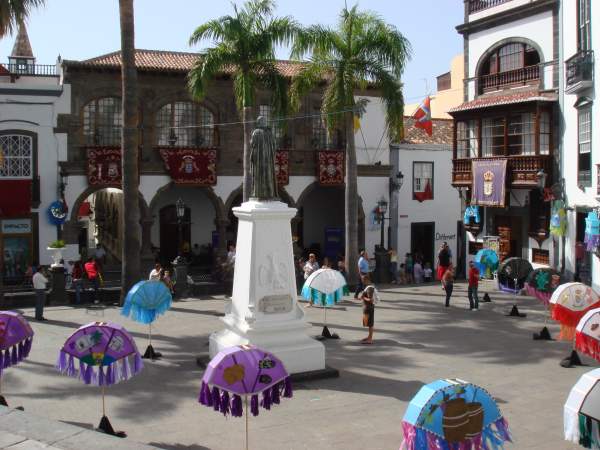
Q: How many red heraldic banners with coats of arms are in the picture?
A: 4